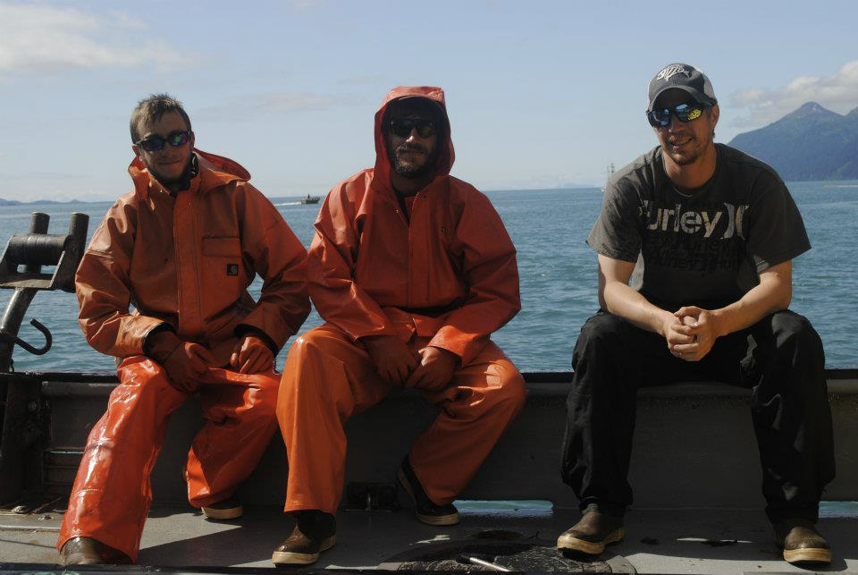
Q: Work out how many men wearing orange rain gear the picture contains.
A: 2